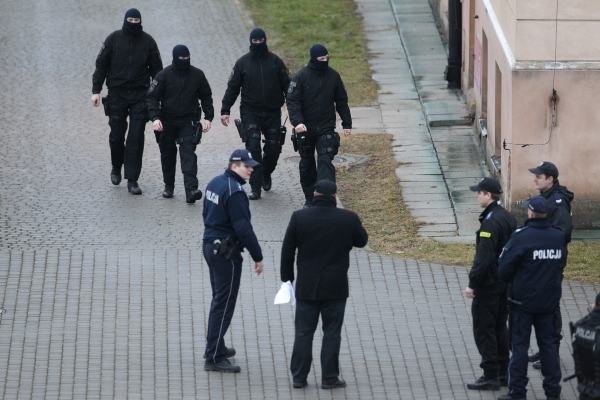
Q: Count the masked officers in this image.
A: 4